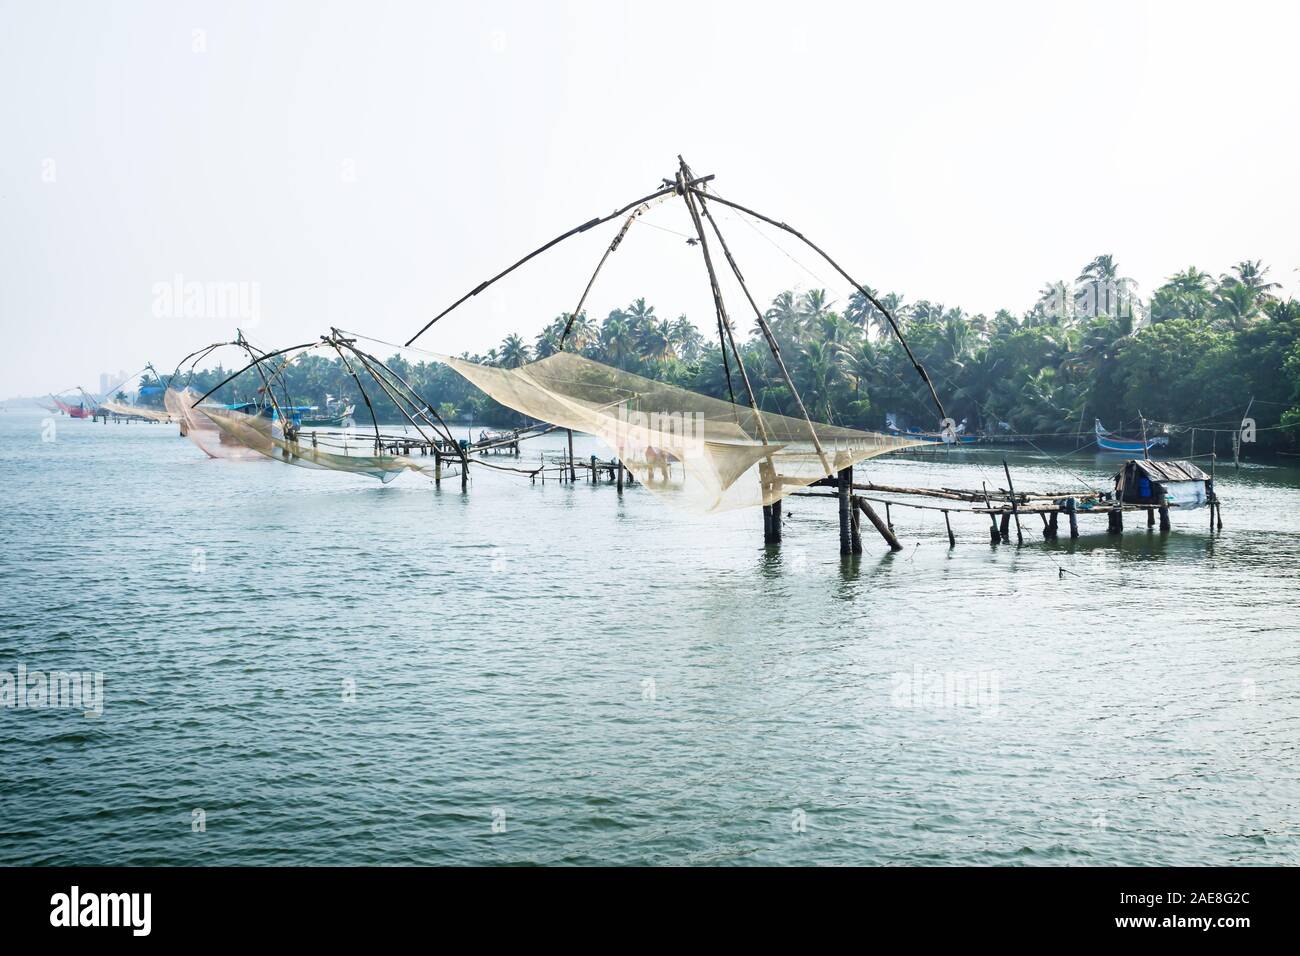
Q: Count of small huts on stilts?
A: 1